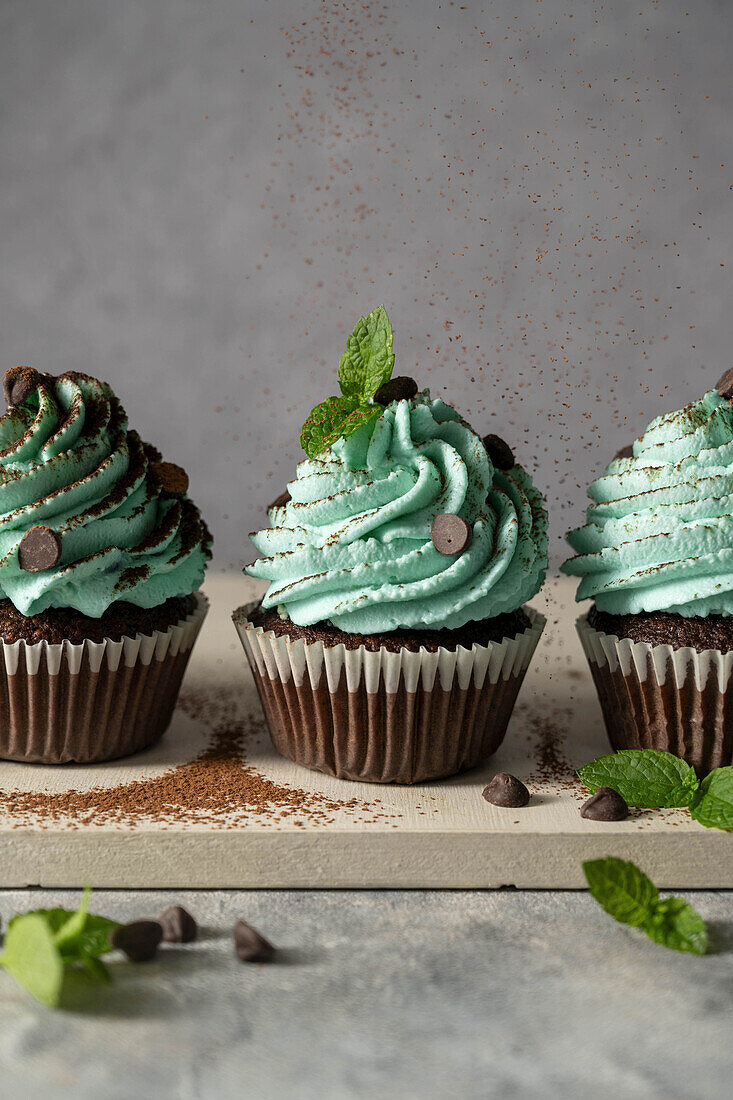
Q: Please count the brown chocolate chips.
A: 14